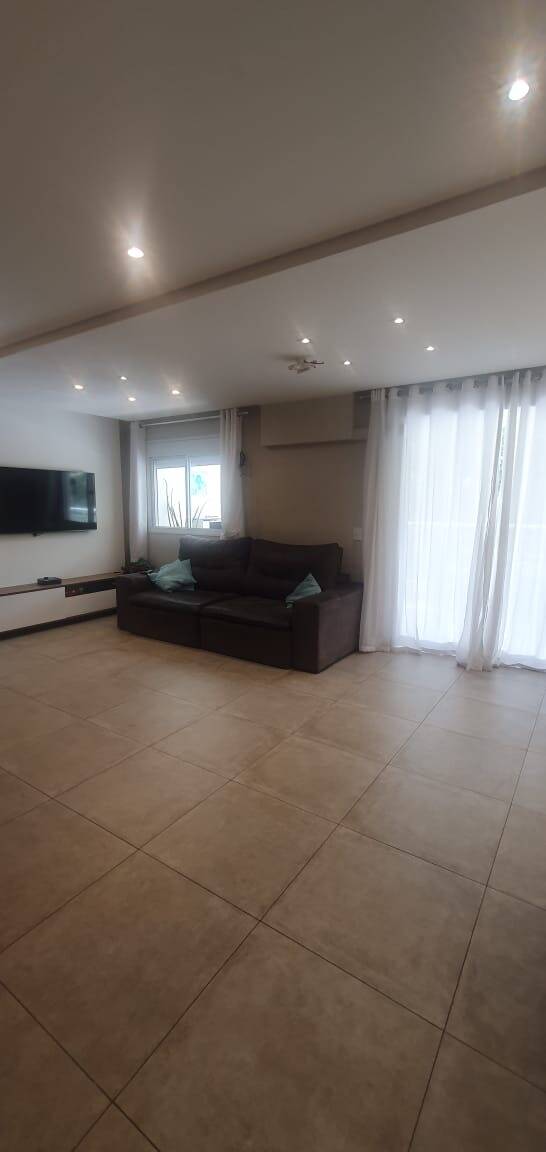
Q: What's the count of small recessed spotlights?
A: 10